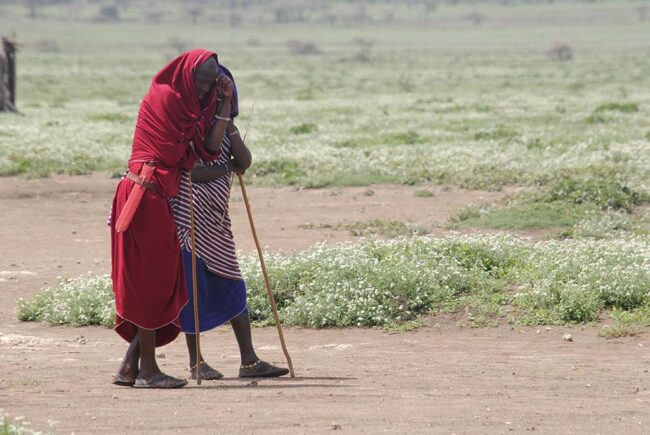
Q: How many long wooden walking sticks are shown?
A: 2